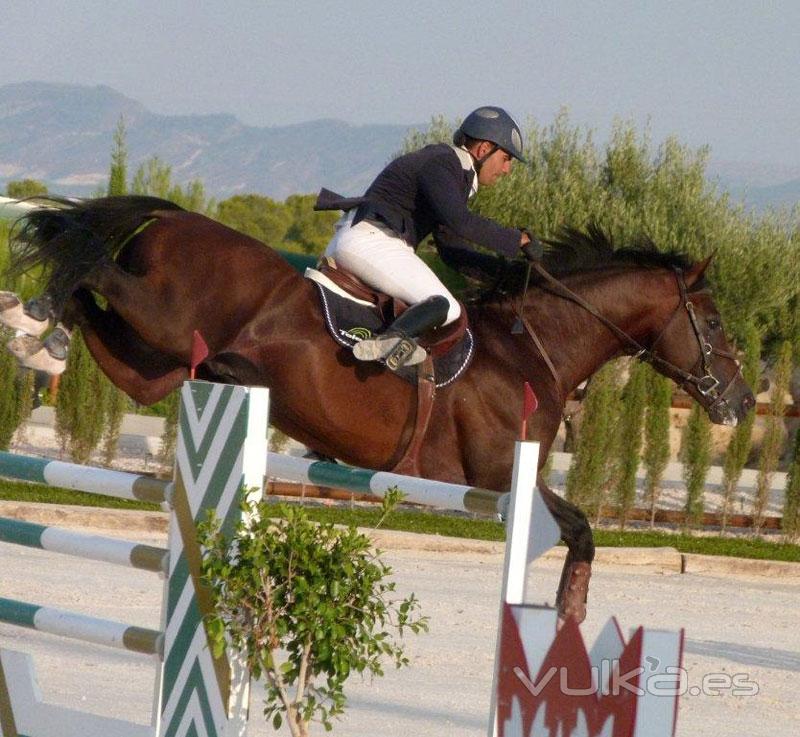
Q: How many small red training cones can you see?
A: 0